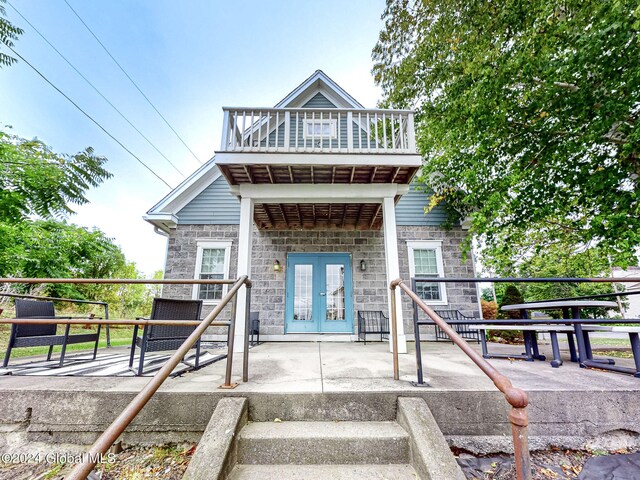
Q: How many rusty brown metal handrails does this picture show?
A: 2